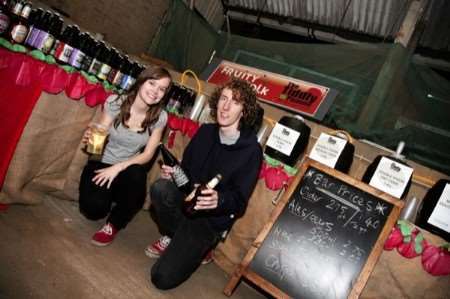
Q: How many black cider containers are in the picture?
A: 4